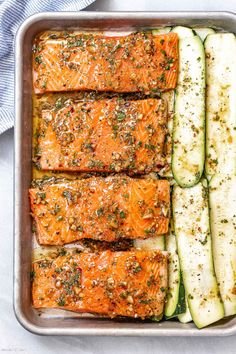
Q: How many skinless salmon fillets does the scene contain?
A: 4